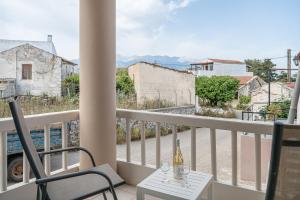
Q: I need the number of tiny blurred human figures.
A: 0